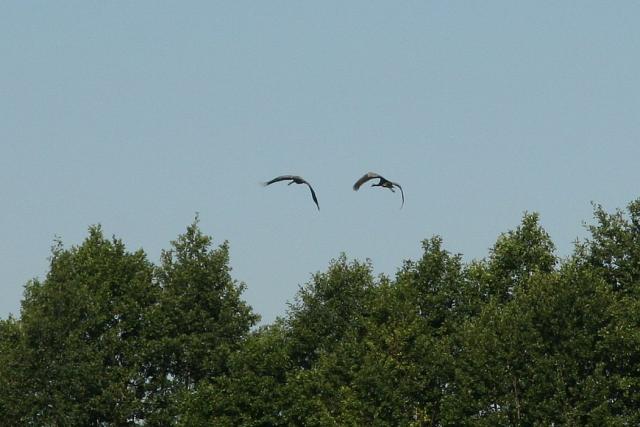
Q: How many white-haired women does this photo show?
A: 0